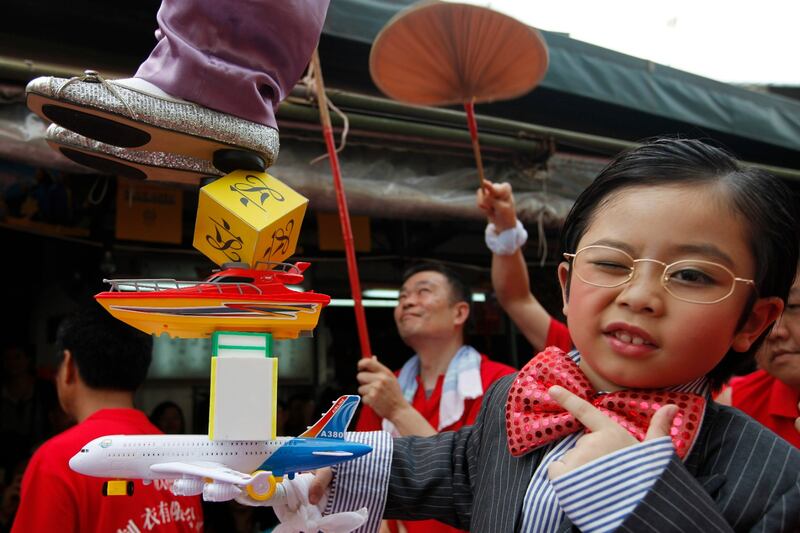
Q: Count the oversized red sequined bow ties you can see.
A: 1